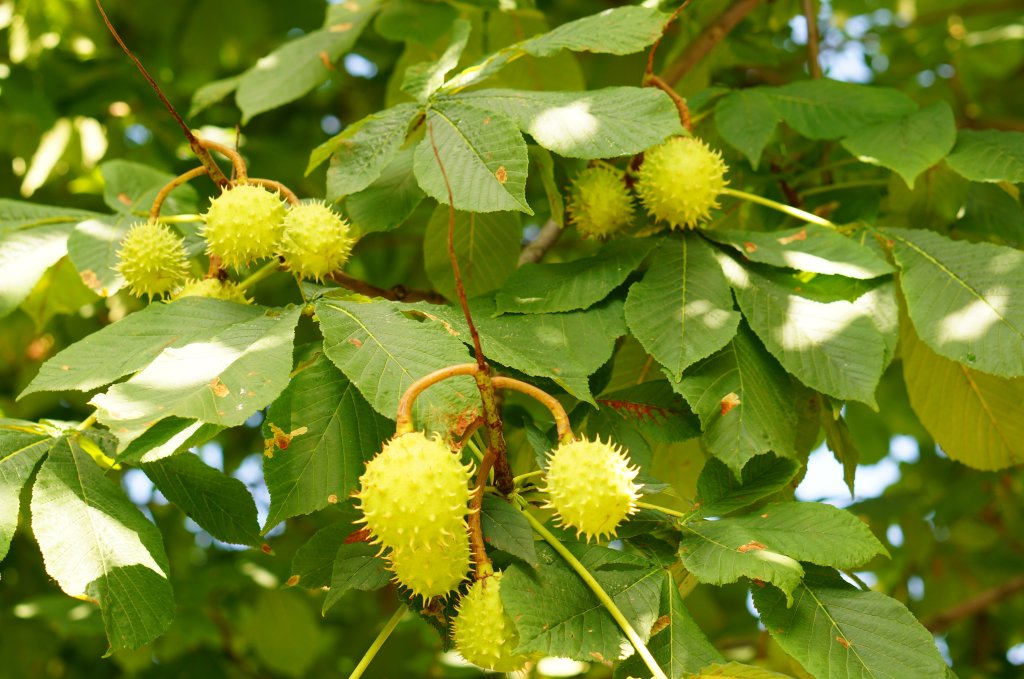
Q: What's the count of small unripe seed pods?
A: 10